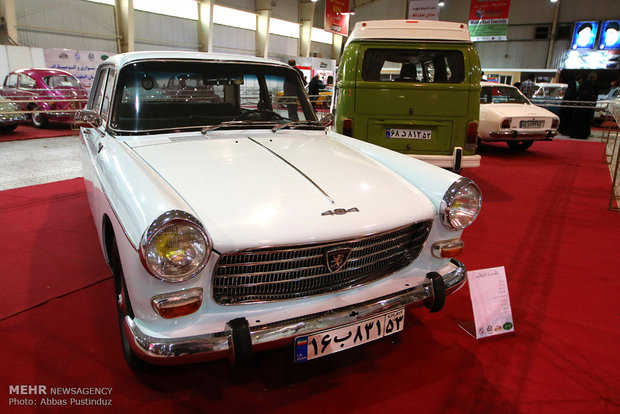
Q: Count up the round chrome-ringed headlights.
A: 2